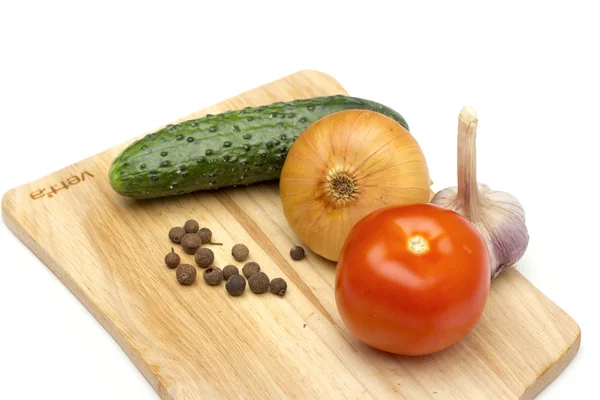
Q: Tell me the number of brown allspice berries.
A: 15